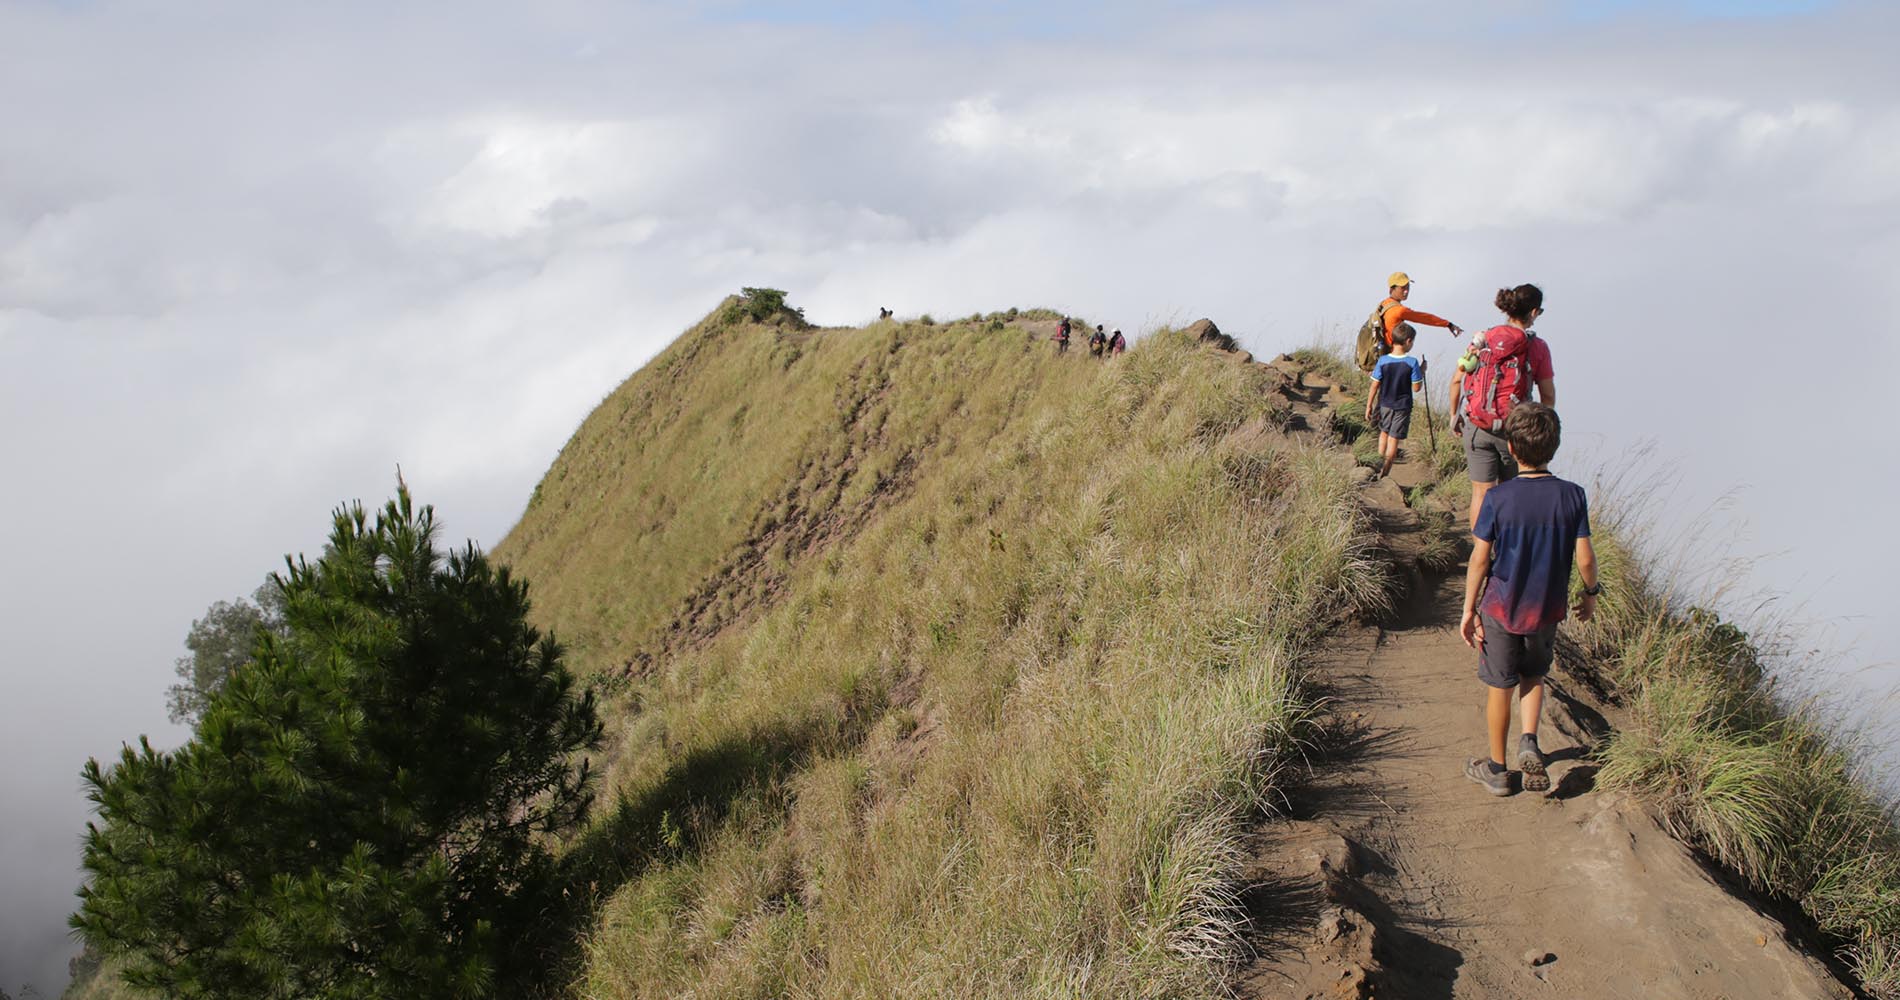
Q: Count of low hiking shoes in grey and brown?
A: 2